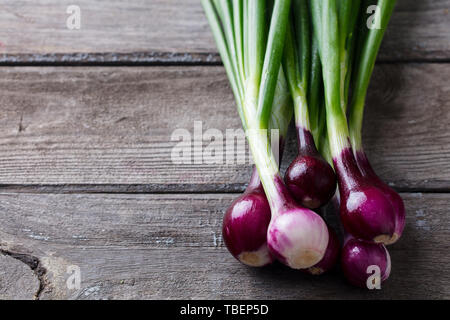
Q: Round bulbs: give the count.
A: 6